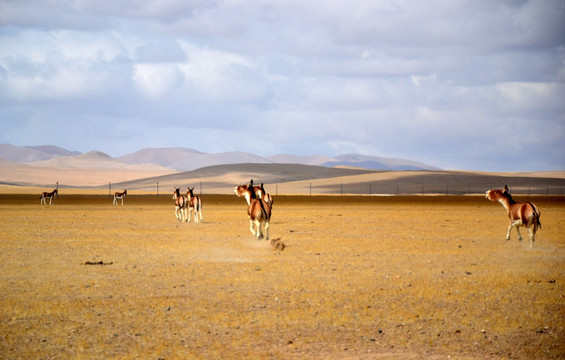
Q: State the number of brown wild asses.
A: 7